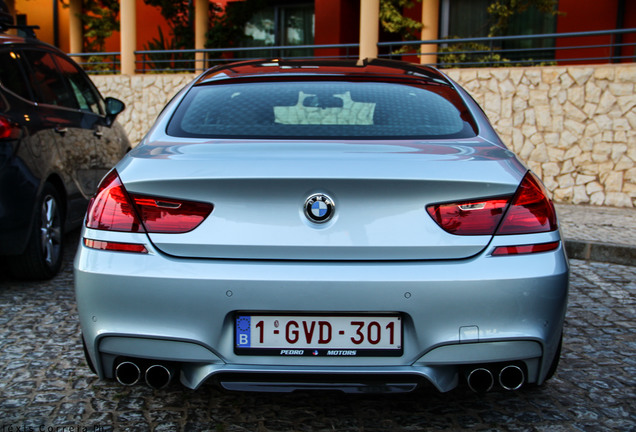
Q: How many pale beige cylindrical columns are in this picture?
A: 5